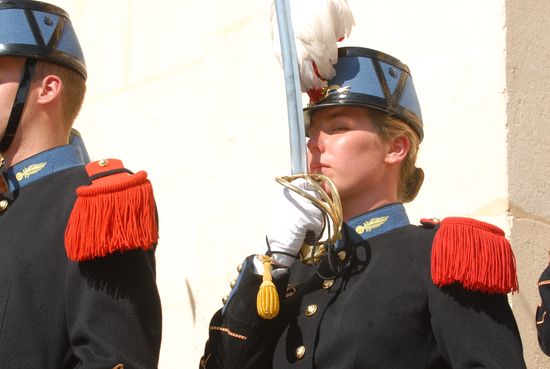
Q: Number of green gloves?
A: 0